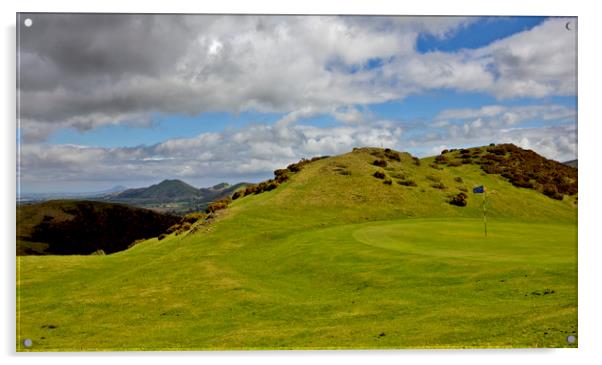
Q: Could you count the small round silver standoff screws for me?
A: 4